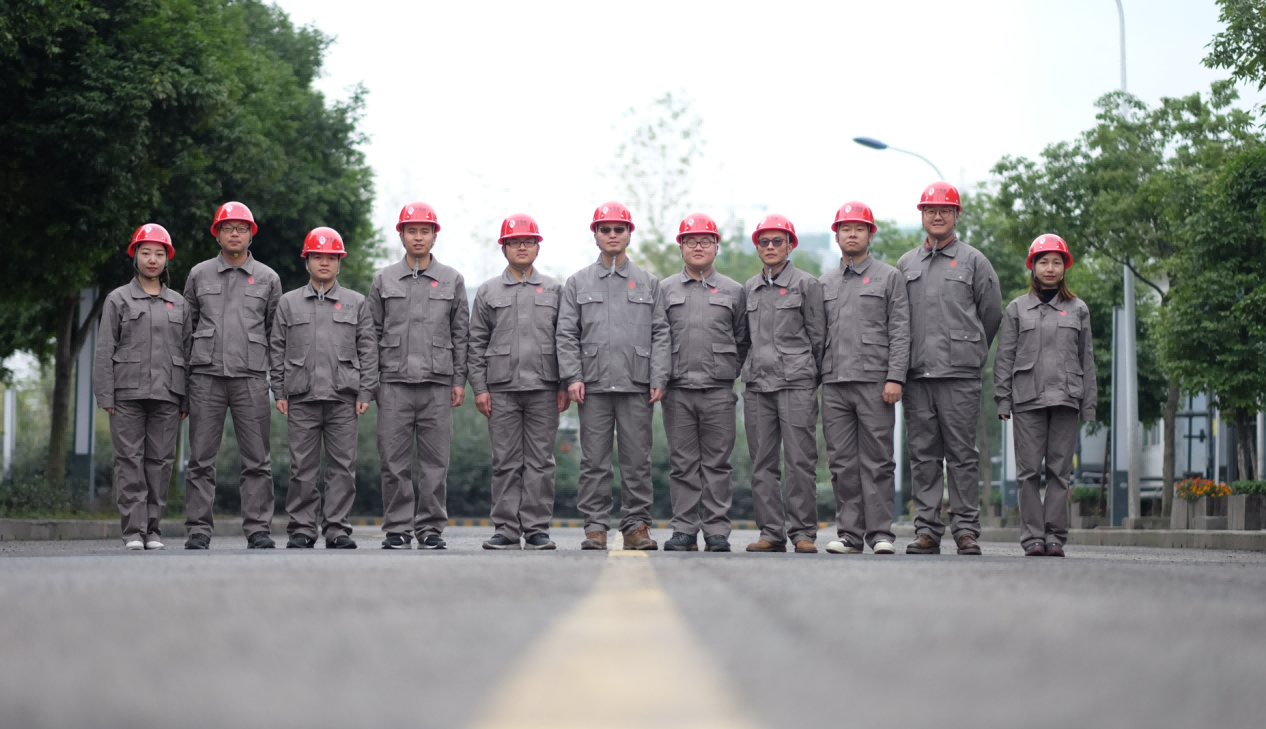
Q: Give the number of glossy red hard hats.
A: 11